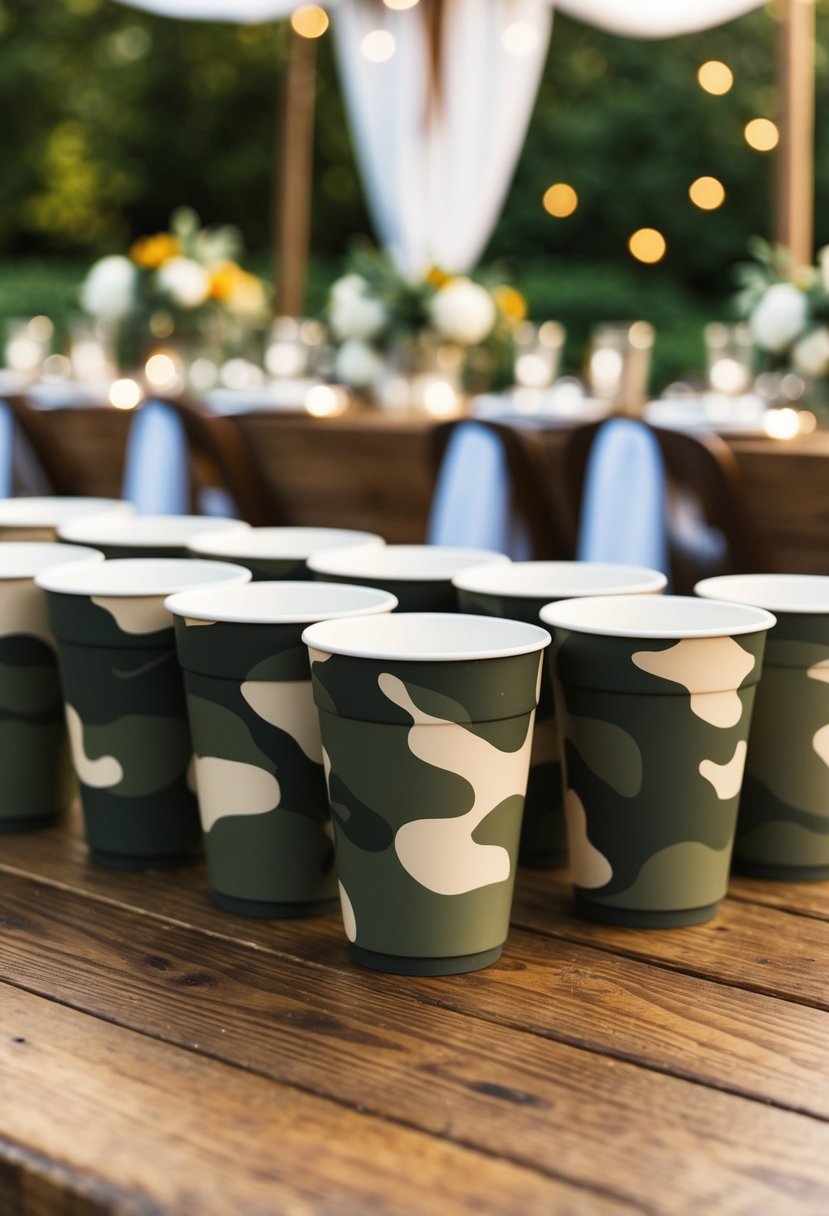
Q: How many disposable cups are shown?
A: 11